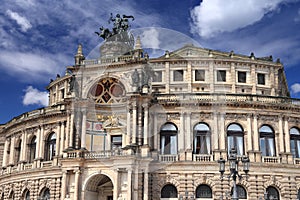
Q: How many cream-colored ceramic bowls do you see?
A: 0